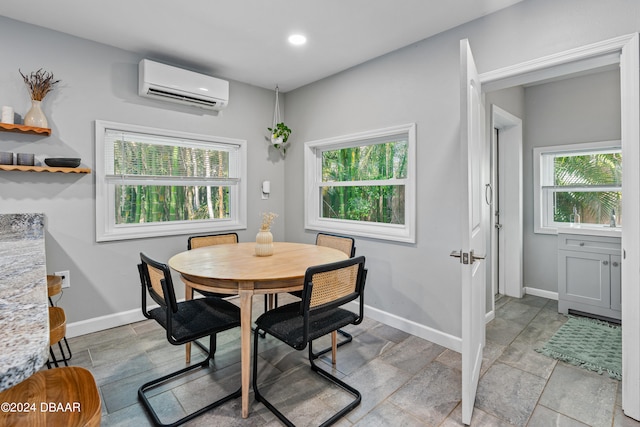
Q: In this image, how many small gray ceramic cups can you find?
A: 2